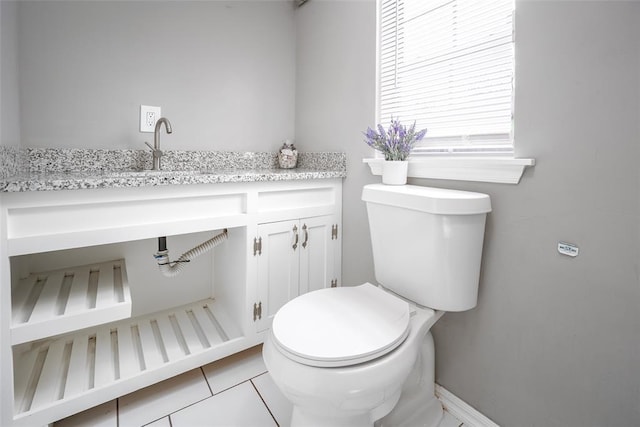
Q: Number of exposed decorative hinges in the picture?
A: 4